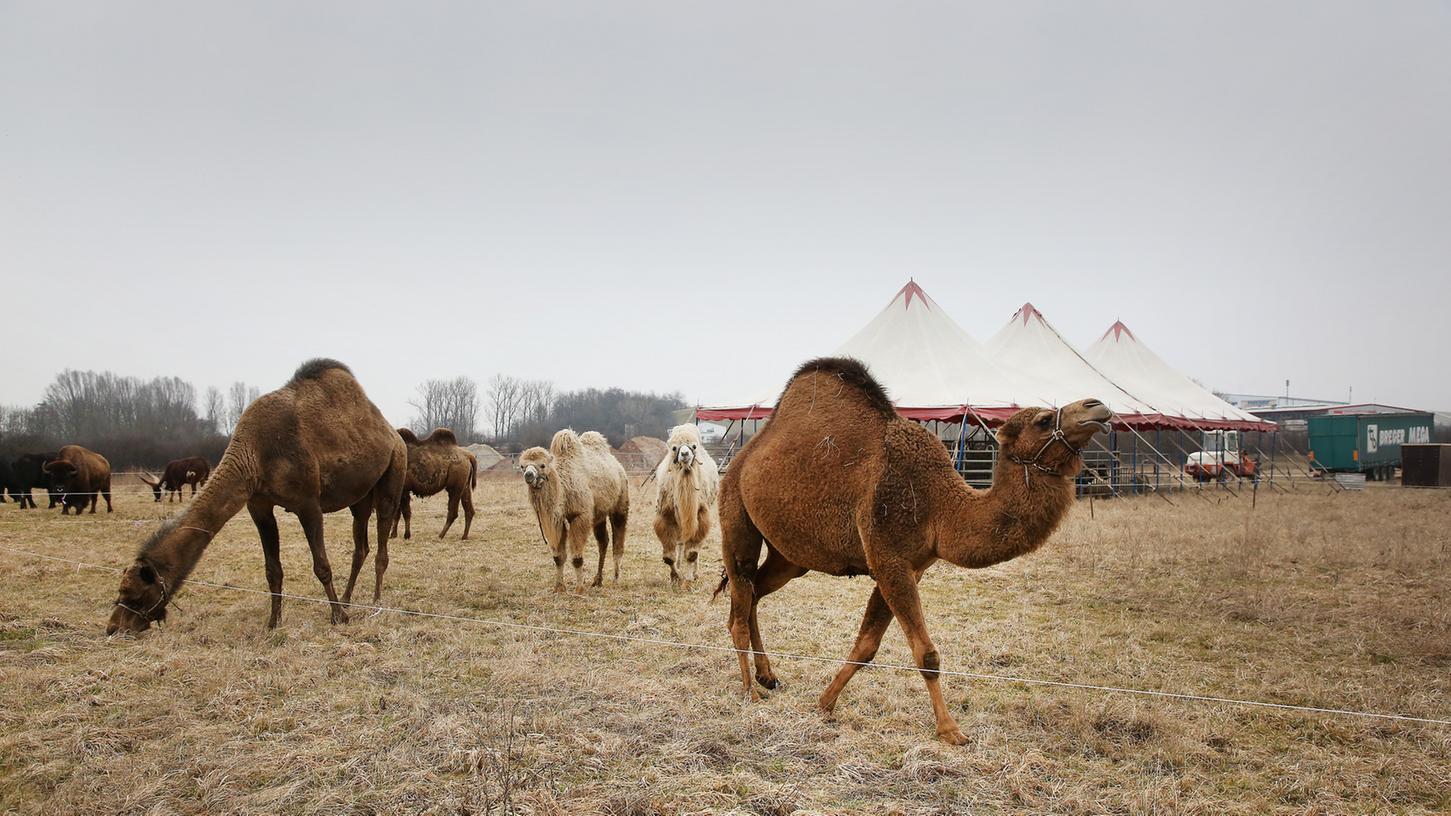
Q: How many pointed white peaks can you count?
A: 3